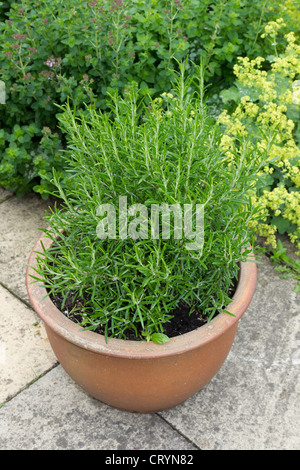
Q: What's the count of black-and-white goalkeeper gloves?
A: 0